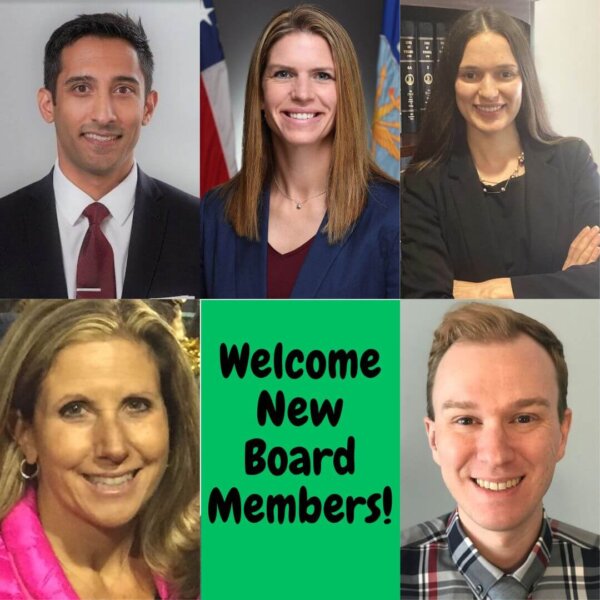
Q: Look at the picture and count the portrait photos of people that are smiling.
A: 5